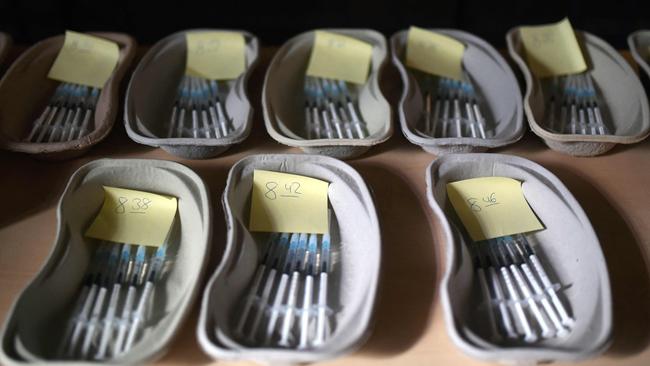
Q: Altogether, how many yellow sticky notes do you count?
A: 8